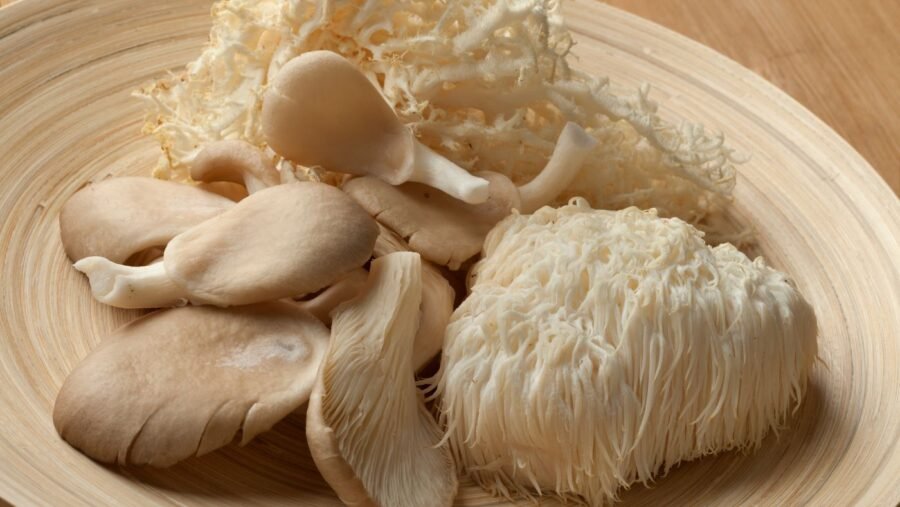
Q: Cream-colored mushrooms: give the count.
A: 2